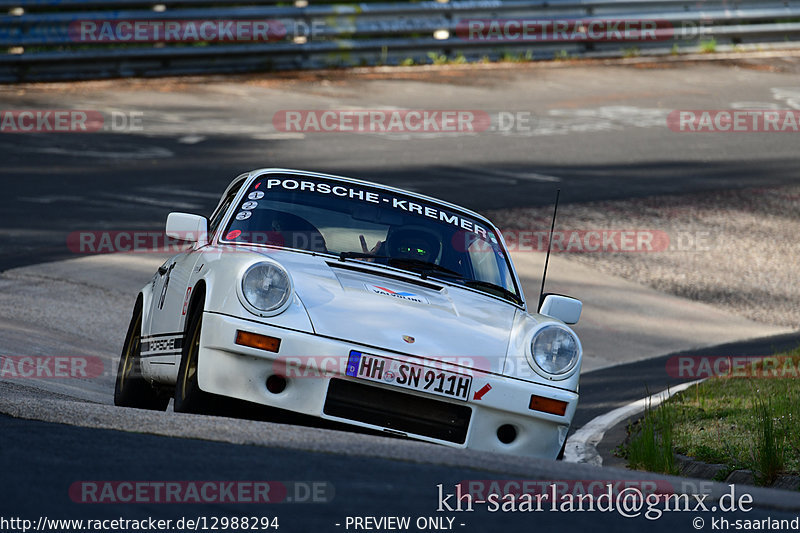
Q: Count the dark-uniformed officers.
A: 0